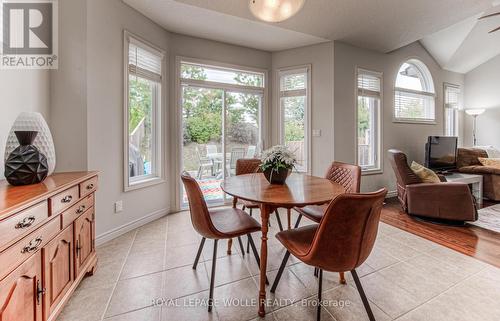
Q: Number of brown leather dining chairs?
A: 4